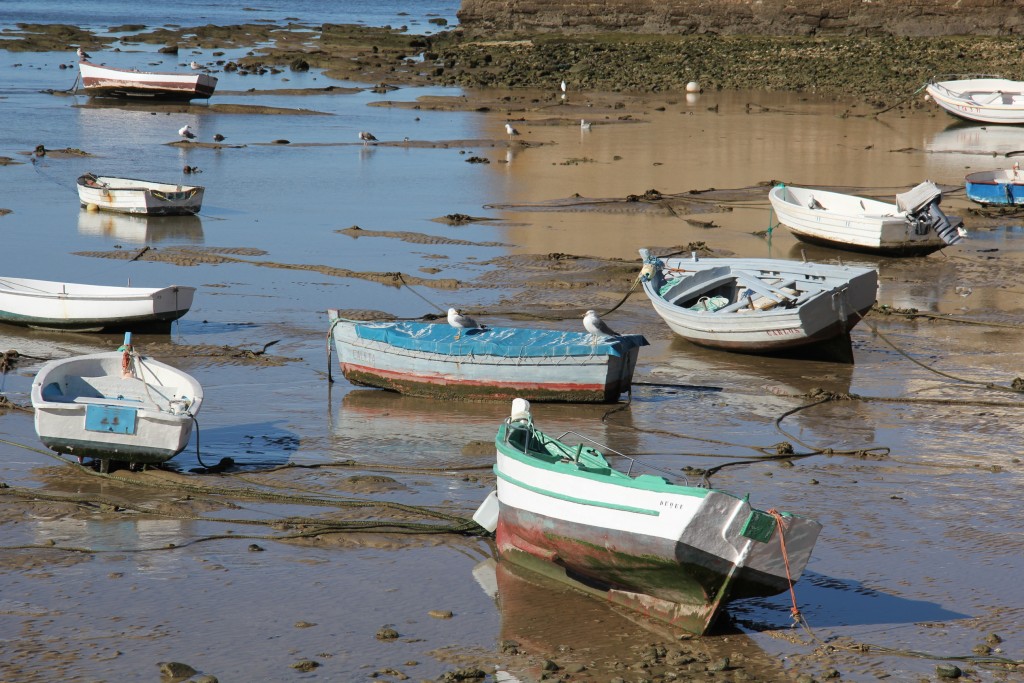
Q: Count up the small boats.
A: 10